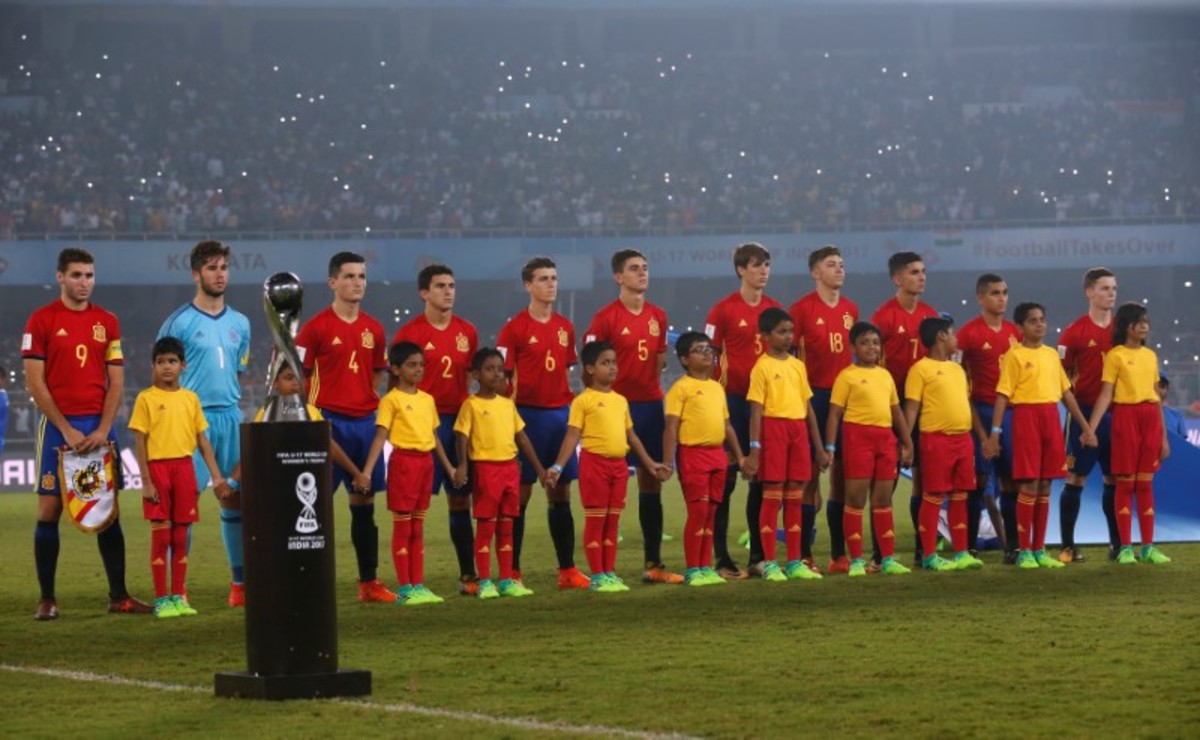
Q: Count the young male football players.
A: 11